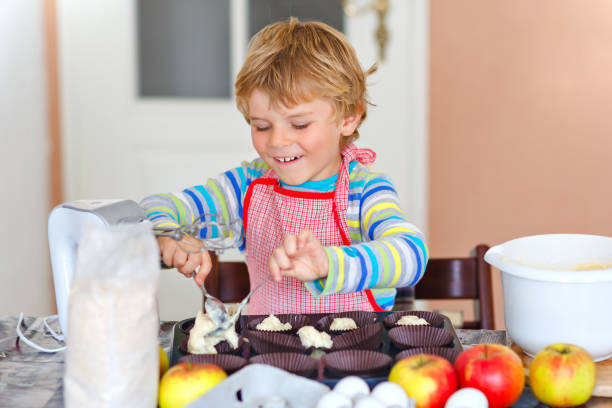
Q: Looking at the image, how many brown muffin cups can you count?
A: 12